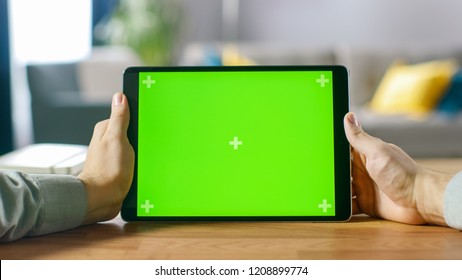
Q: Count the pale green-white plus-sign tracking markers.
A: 5